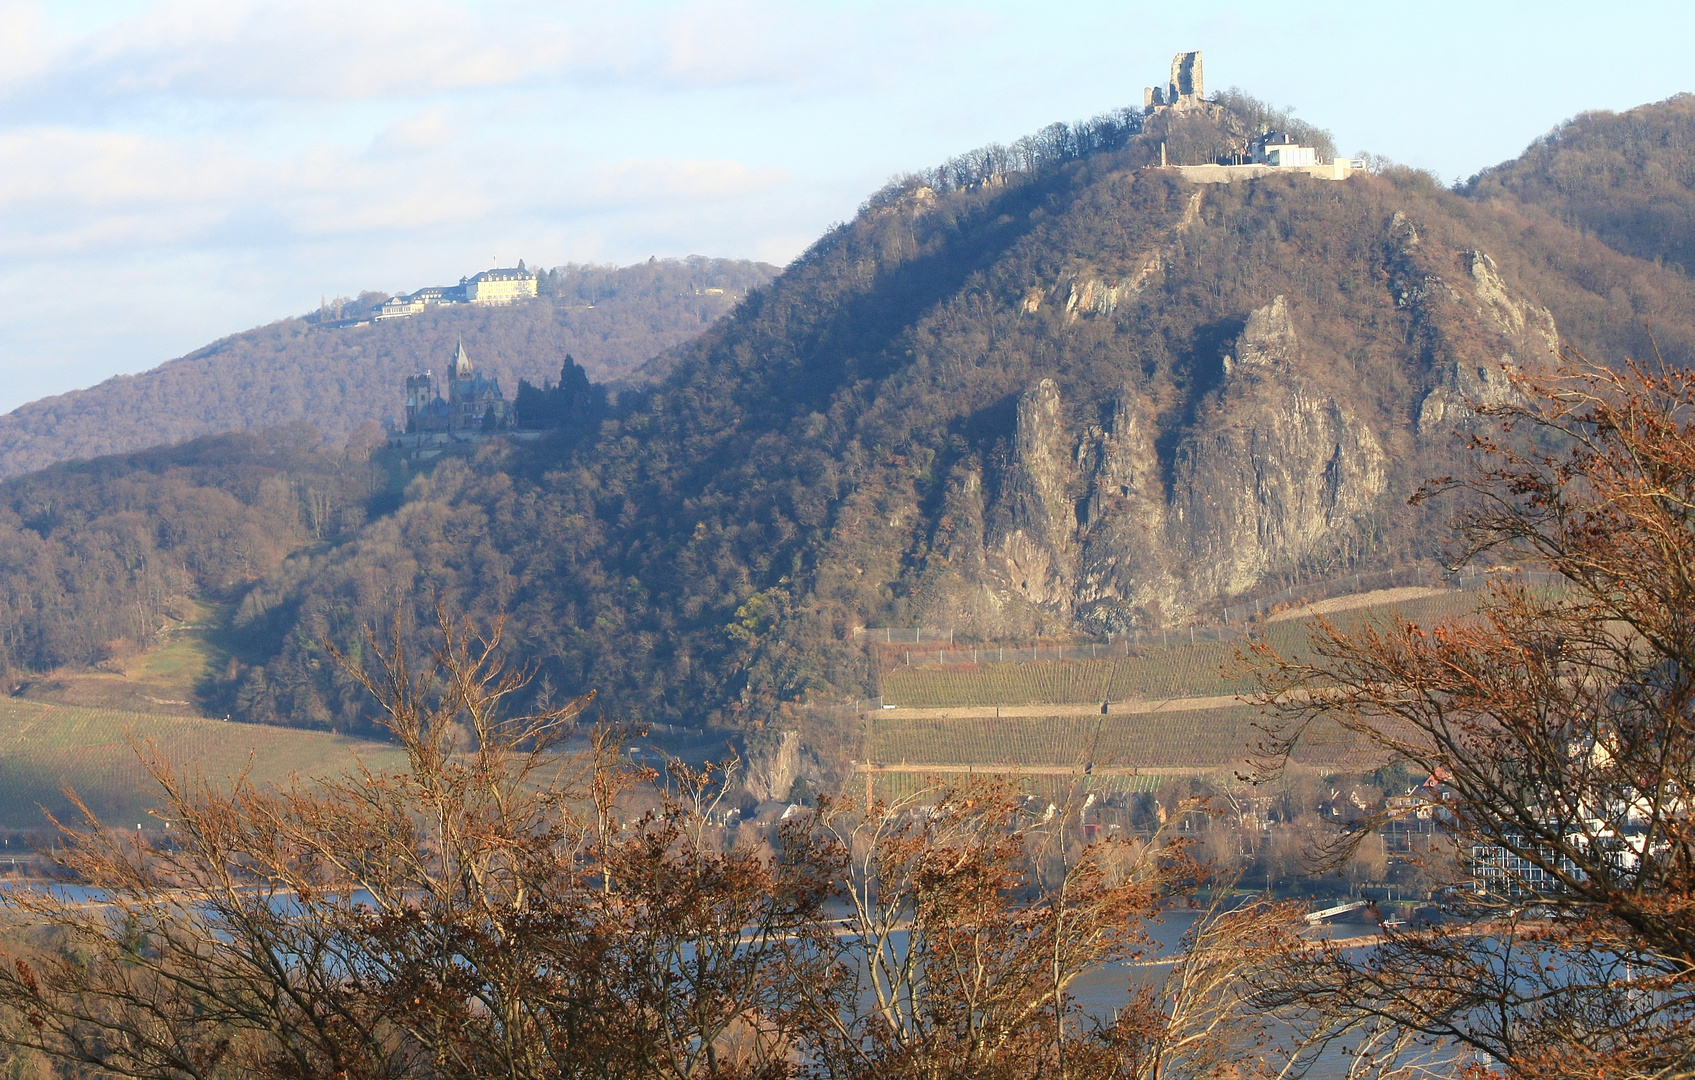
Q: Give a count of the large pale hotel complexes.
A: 1